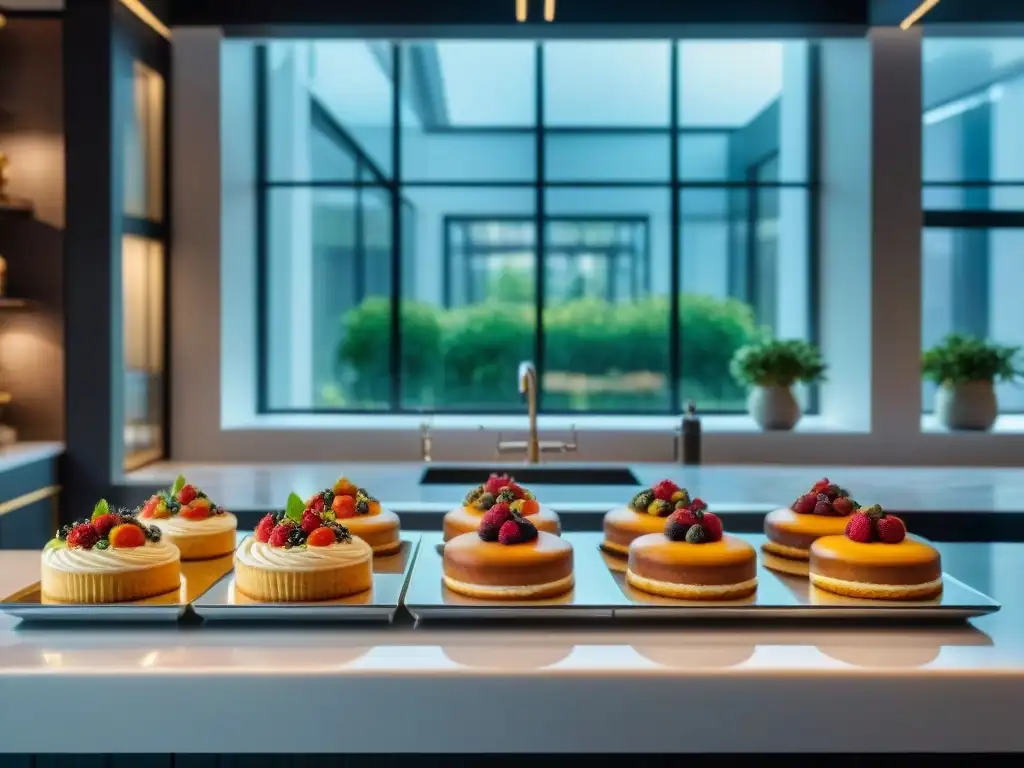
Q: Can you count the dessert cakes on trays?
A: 10